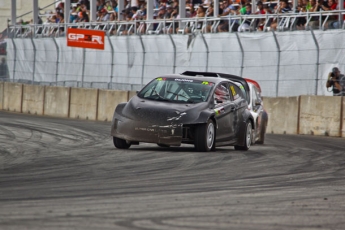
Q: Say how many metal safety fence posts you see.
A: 11